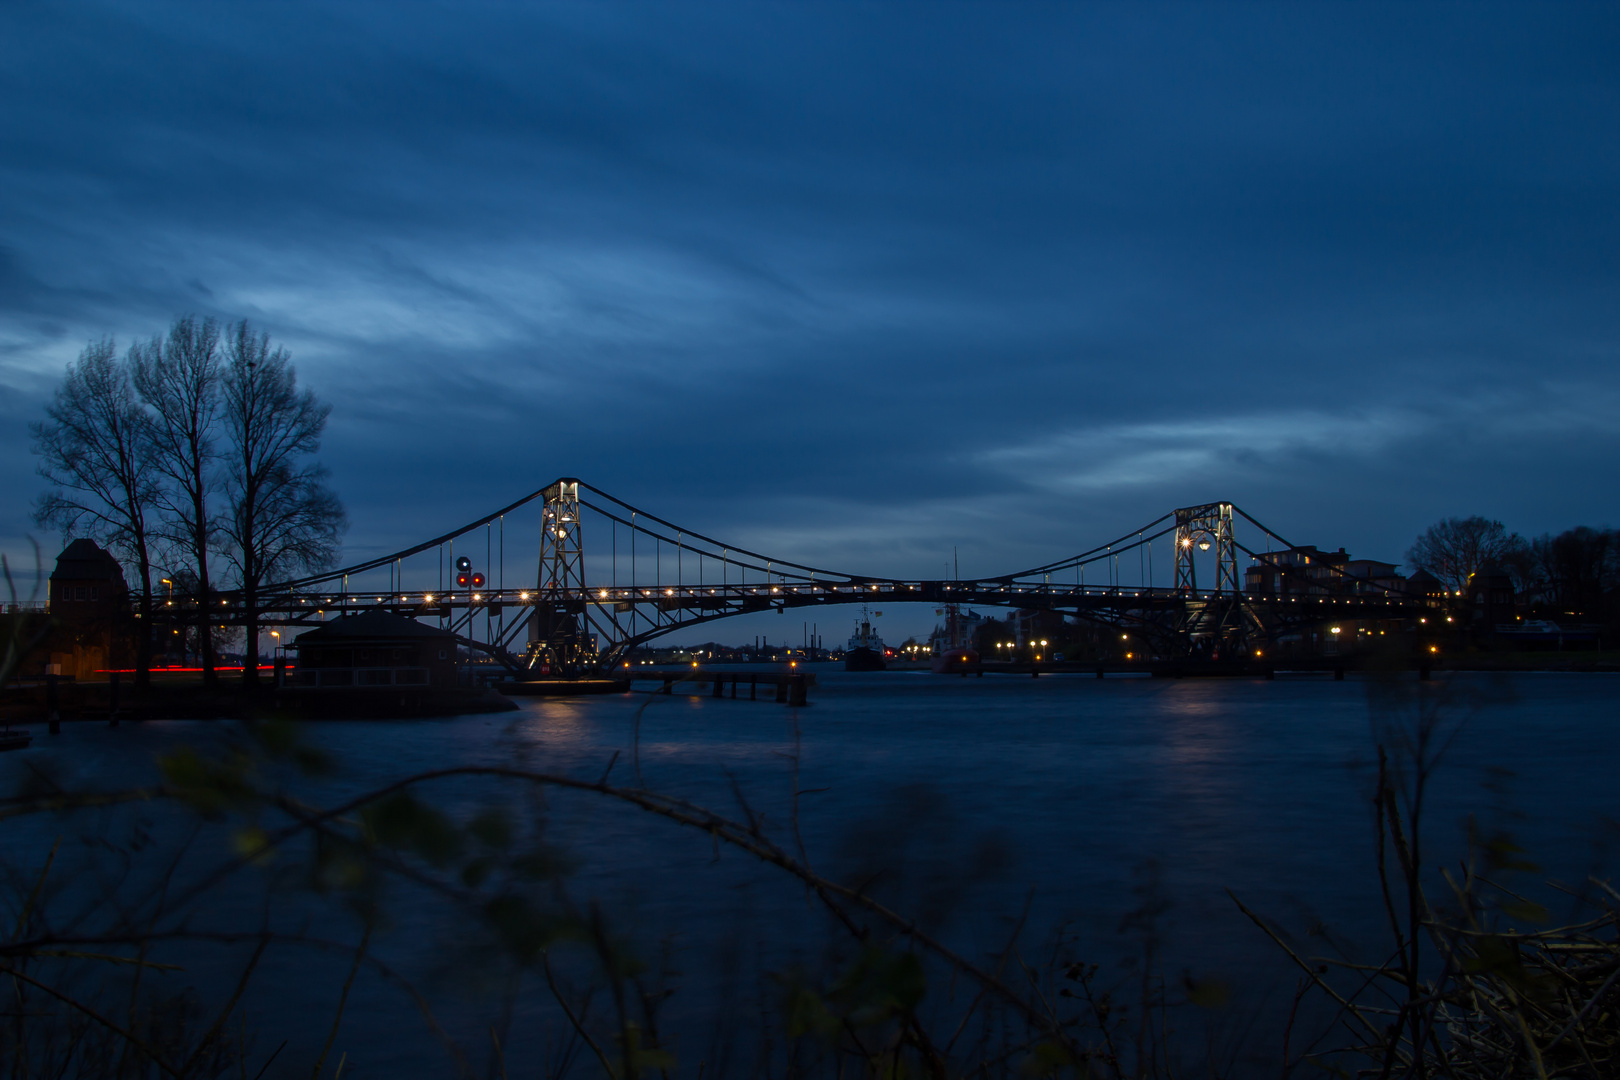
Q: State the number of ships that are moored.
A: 2